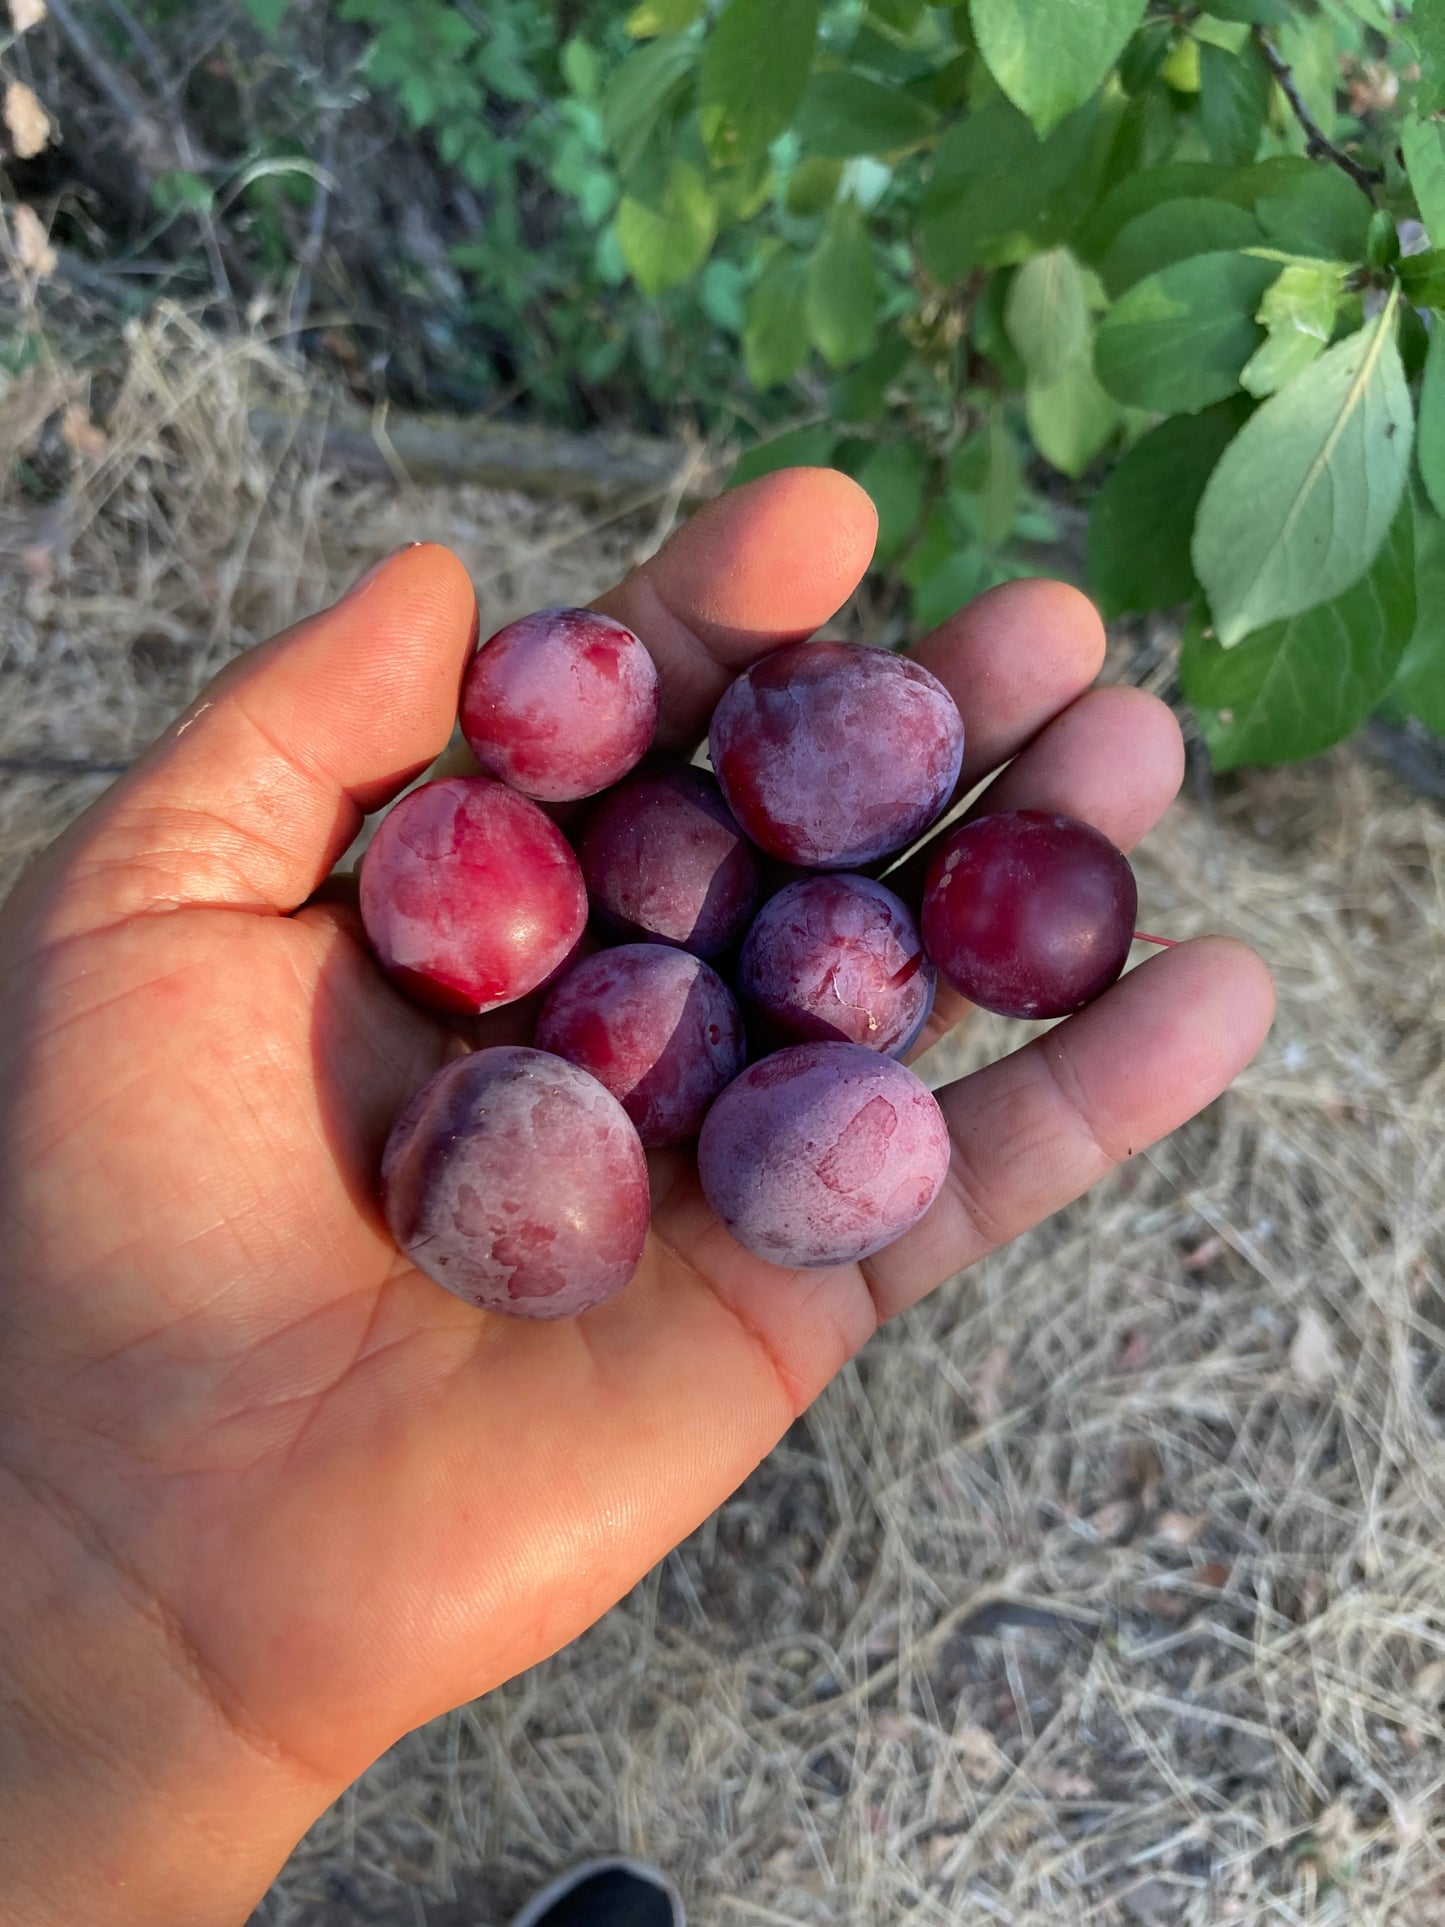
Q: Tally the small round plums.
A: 9